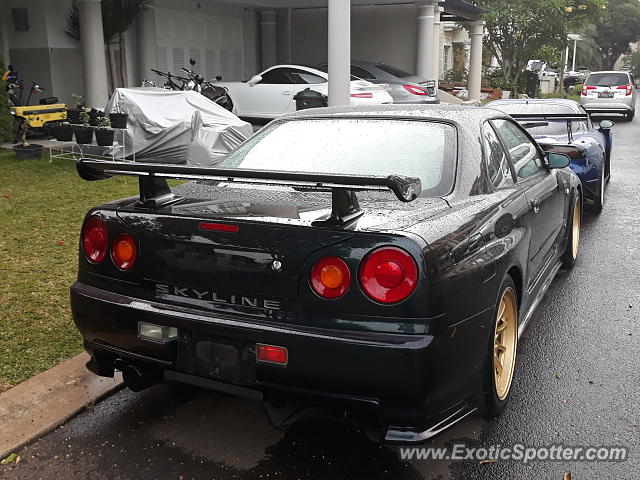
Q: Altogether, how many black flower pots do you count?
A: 7